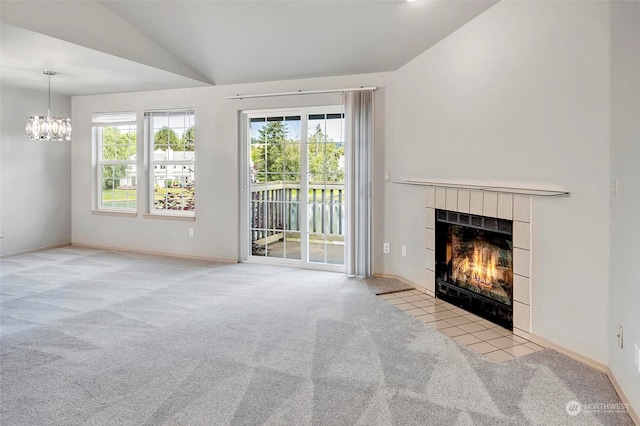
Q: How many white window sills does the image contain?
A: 2